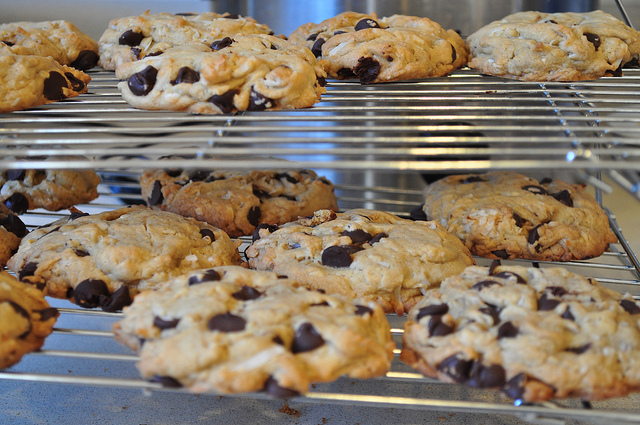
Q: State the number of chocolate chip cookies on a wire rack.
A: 15